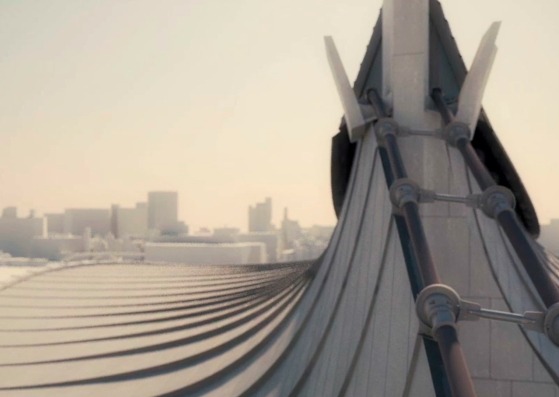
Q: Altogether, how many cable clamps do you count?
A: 6